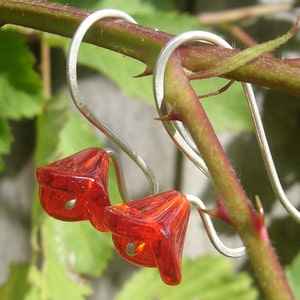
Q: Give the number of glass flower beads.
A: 2